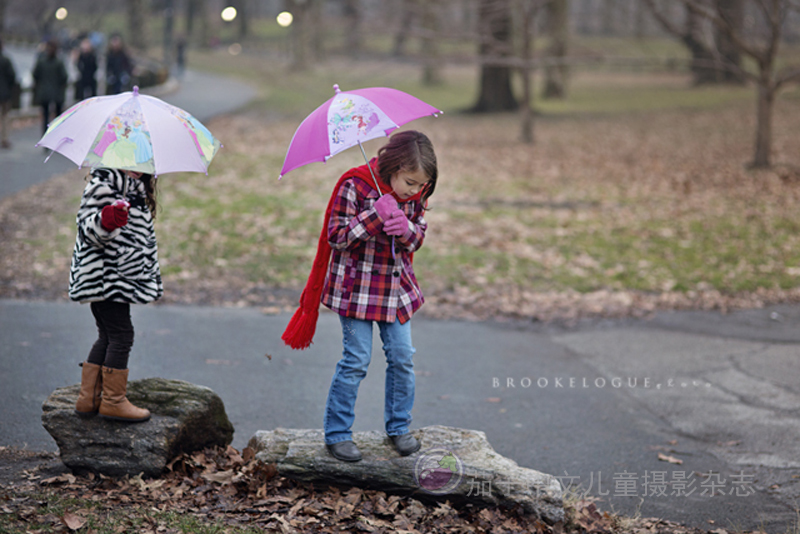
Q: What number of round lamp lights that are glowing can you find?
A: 3